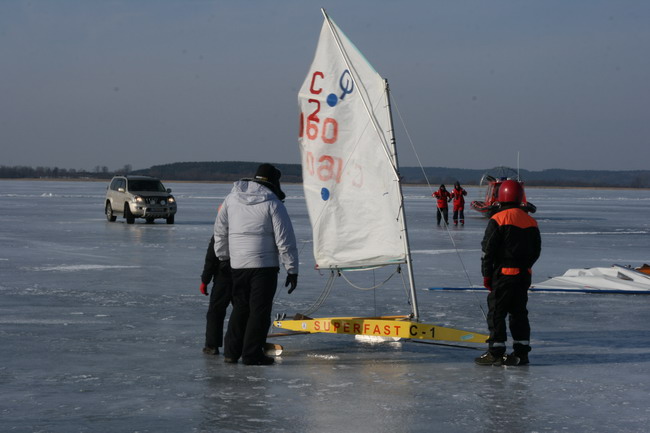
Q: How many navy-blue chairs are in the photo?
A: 0